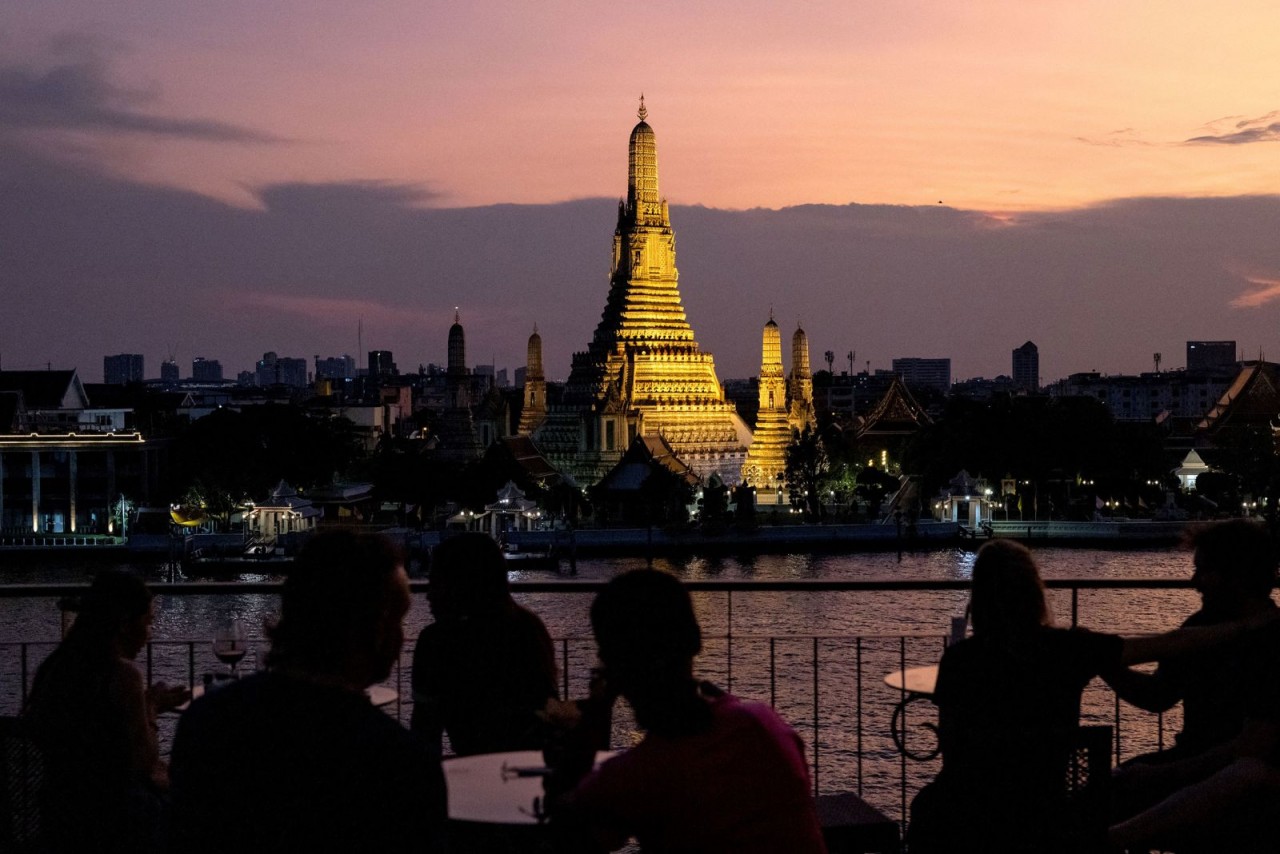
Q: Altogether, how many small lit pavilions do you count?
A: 4